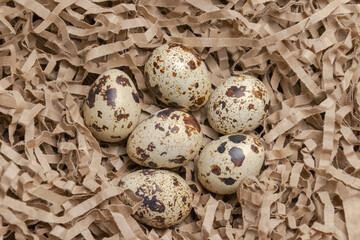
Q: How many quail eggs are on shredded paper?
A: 6